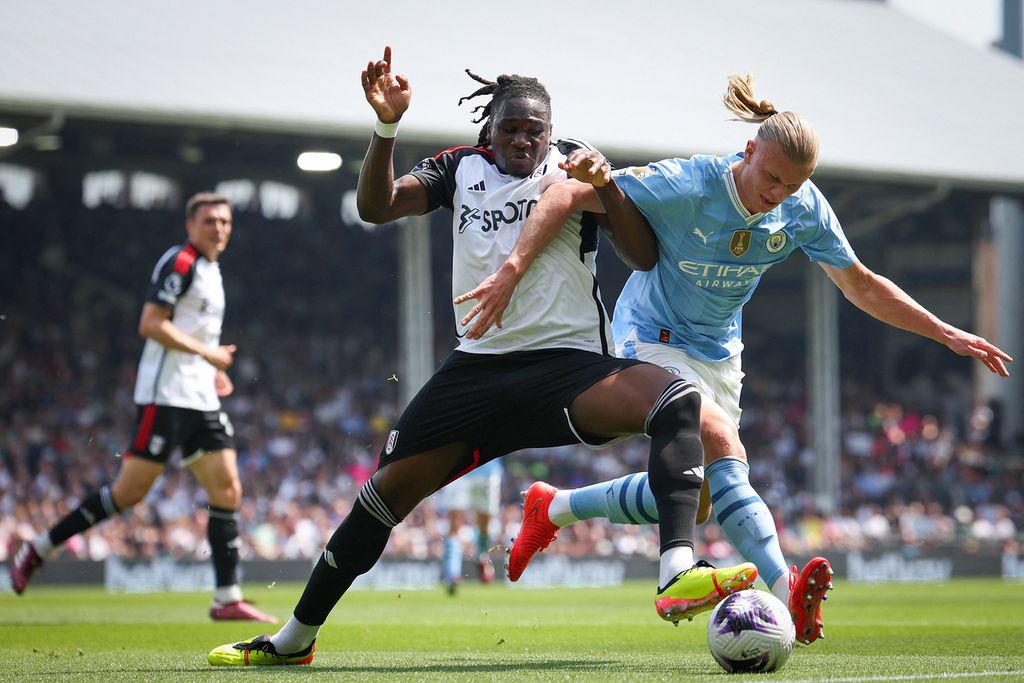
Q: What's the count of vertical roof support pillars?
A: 3